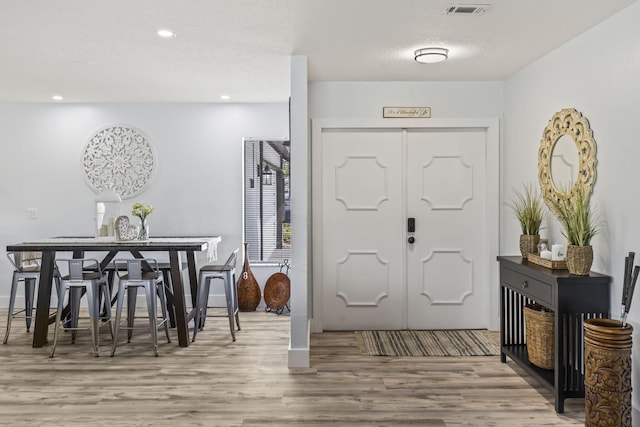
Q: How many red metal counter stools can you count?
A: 0